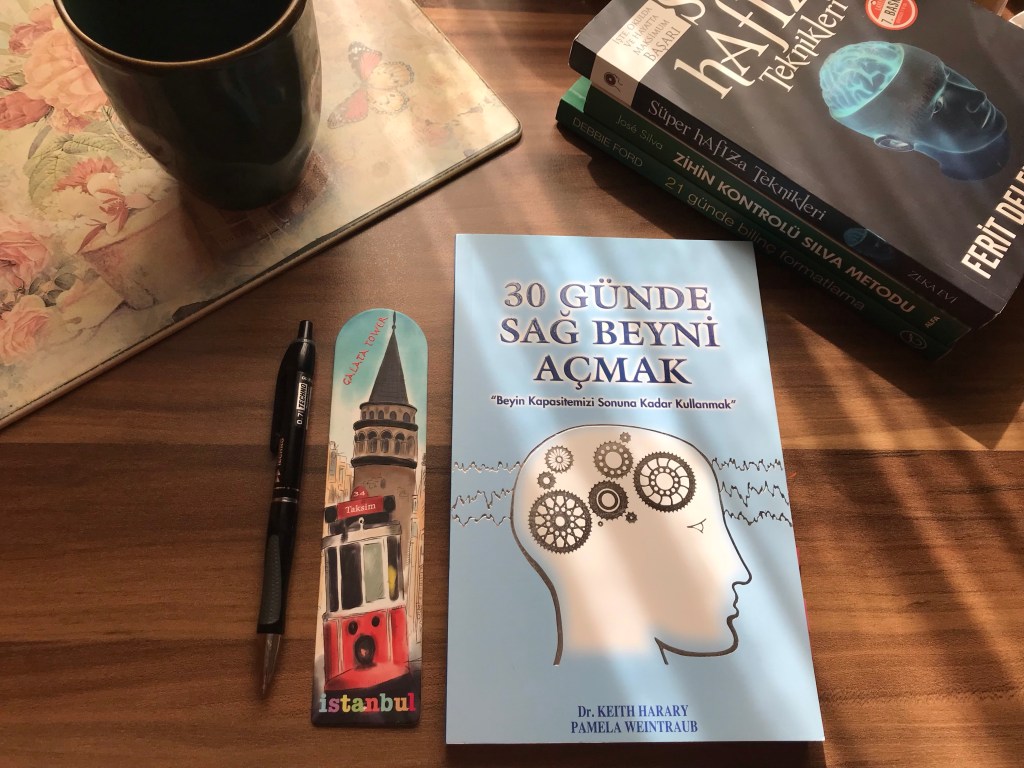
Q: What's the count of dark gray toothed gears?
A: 8